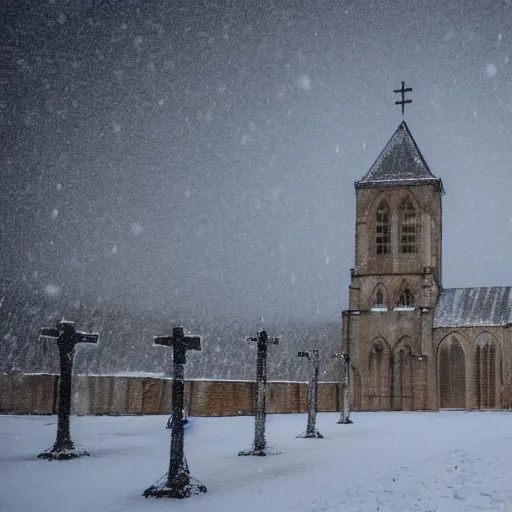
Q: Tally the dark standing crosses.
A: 5